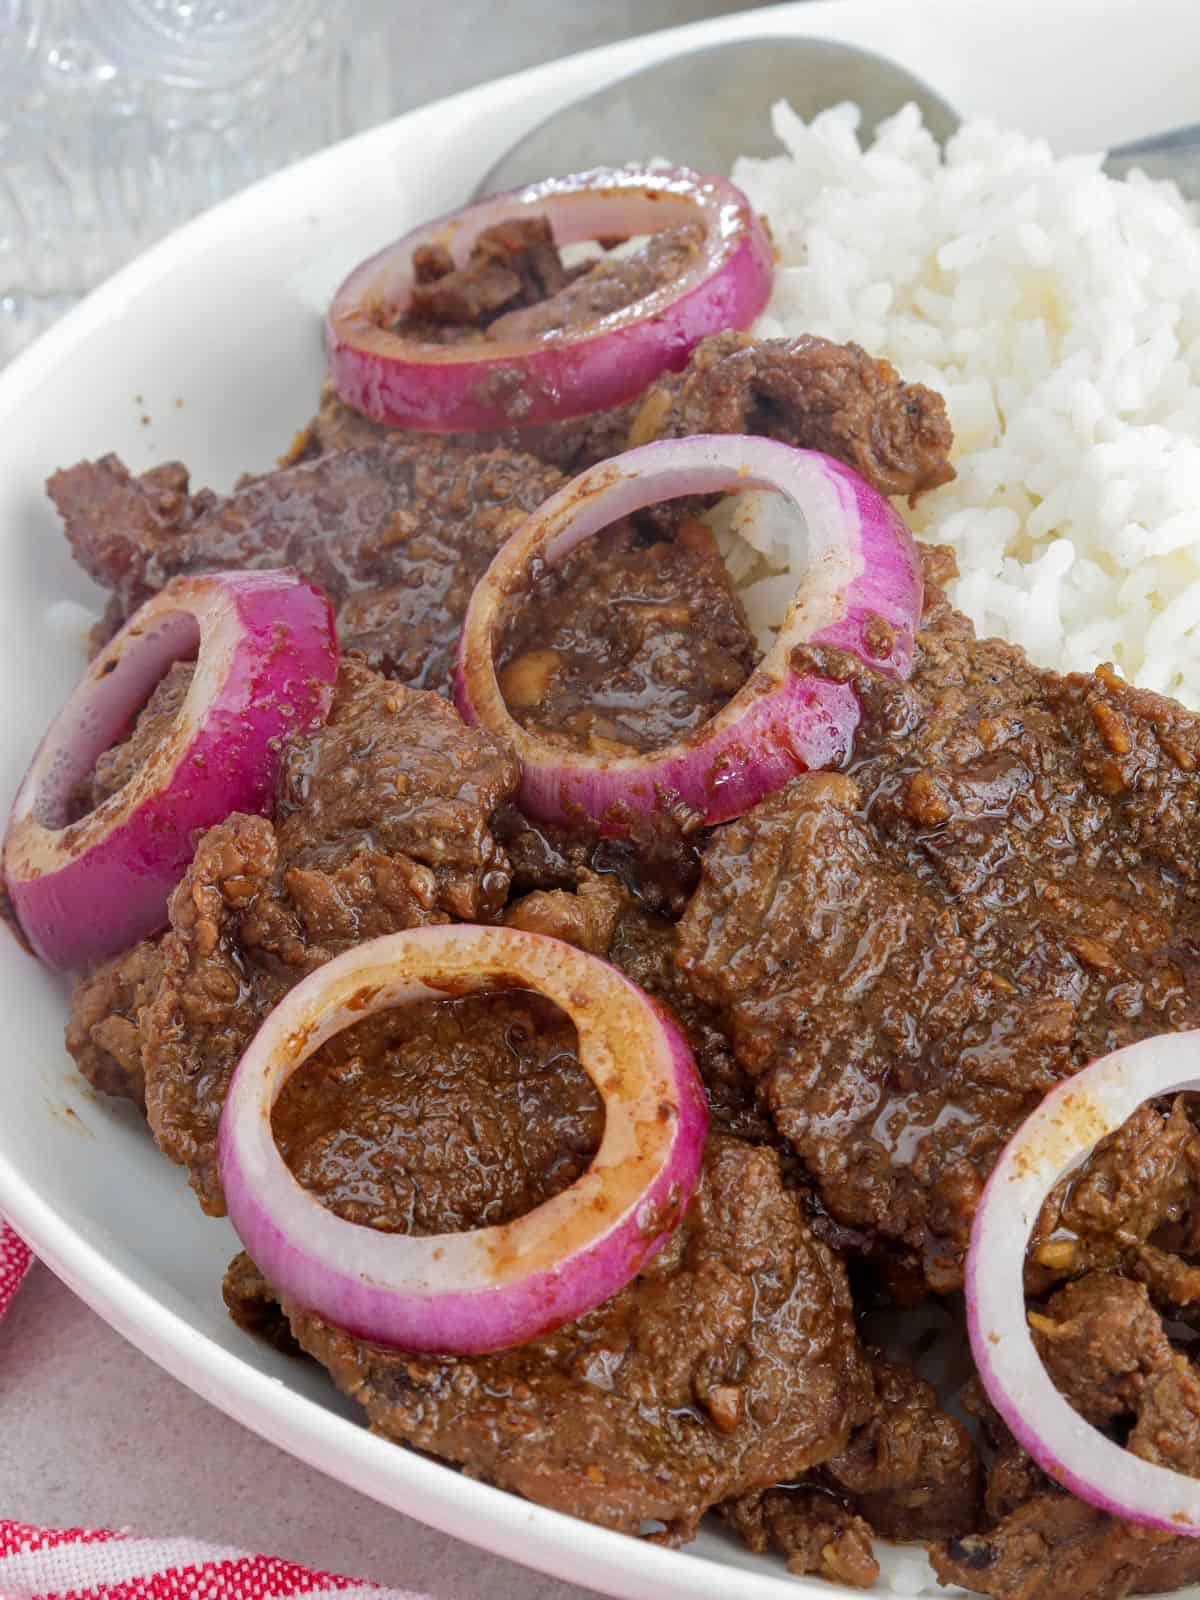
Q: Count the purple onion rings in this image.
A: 5